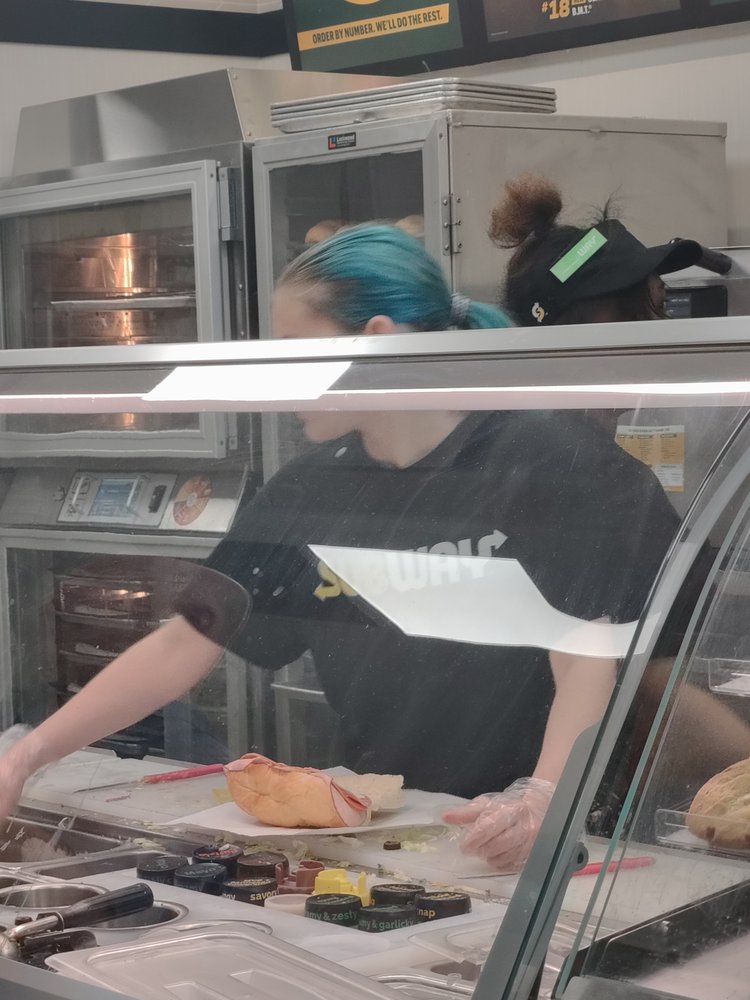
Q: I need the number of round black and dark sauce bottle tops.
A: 9